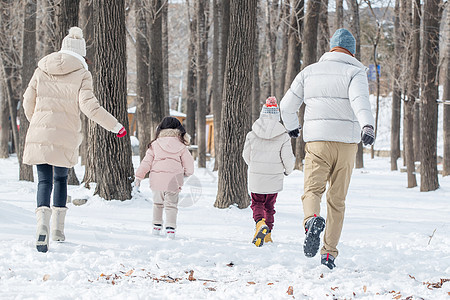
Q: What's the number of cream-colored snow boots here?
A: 2